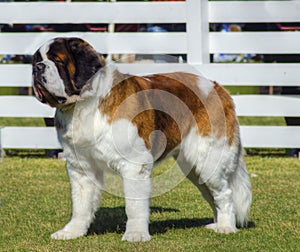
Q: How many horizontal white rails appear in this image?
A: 5